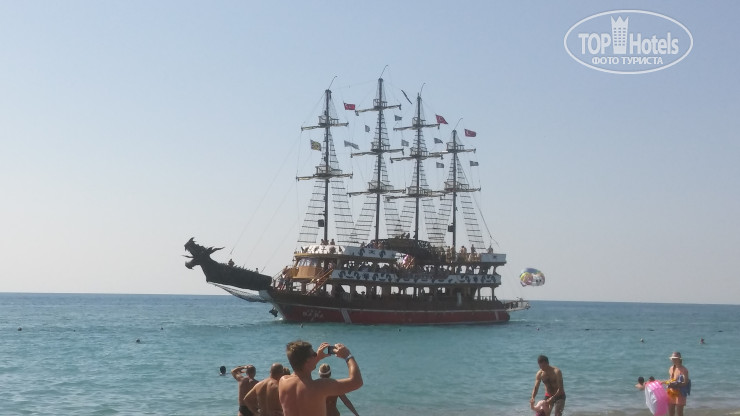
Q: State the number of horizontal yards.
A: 10